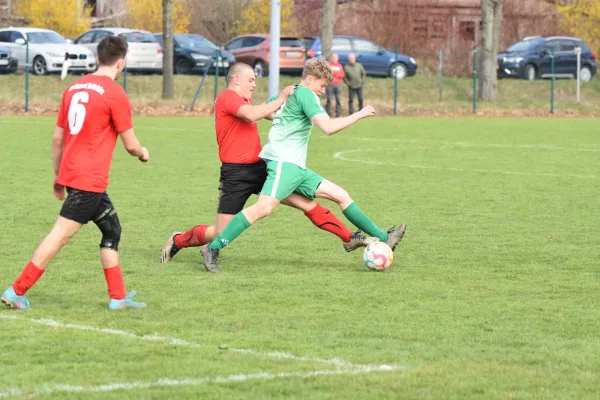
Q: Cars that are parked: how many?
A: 7